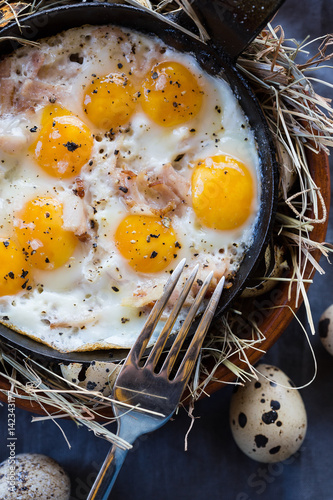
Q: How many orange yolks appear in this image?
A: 7